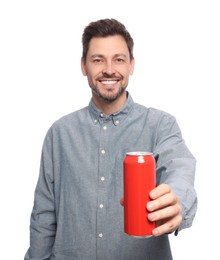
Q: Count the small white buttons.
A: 8